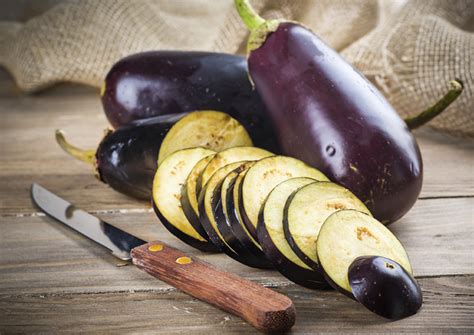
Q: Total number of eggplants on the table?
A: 3